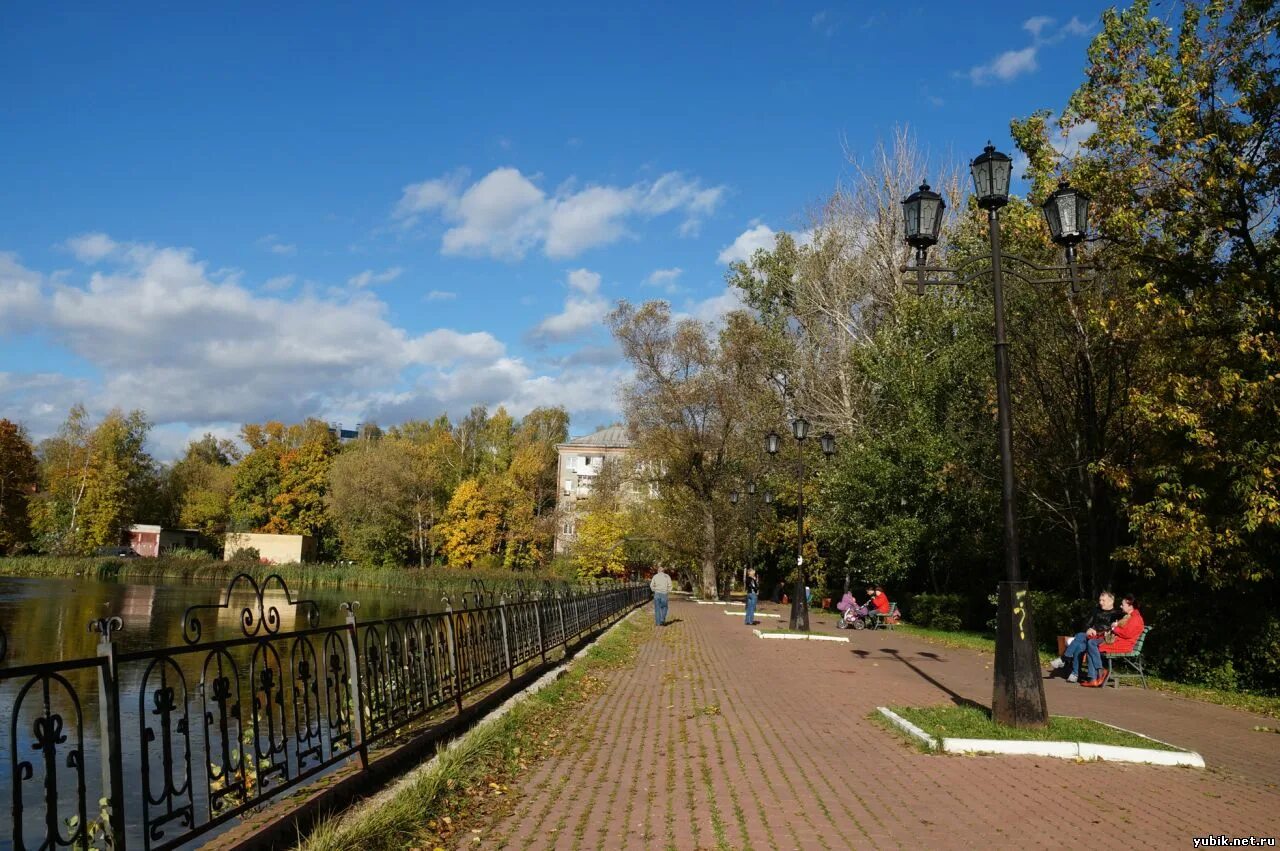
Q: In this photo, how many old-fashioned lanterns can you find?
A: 9